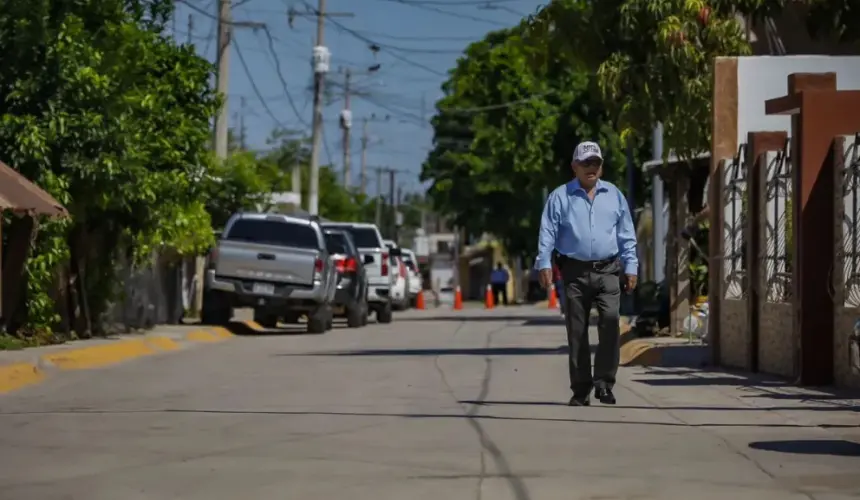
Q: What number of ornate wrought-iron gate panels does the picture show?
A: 3